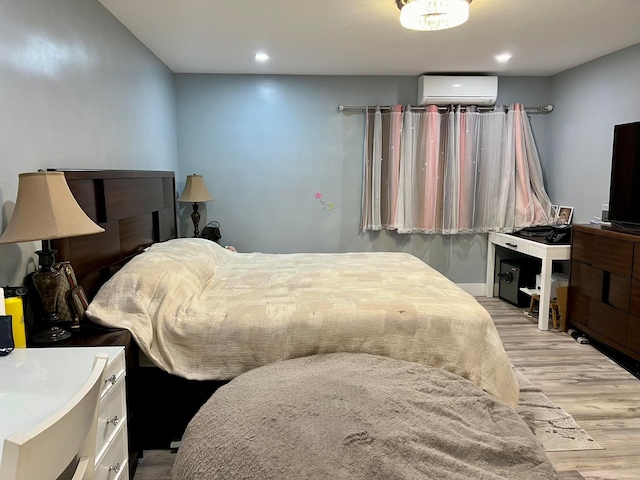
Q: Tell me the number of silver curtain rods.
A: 1